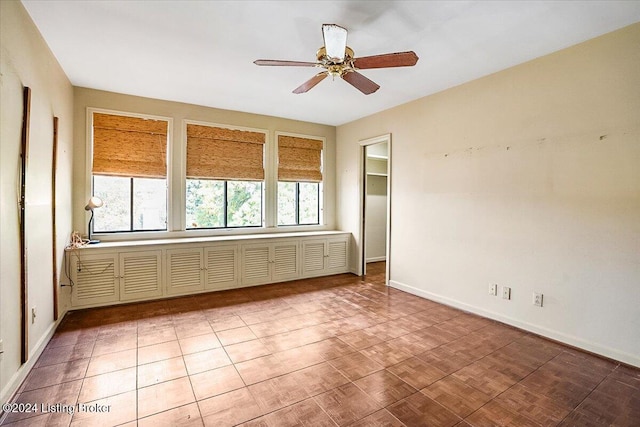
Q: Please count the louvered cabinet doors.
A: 8